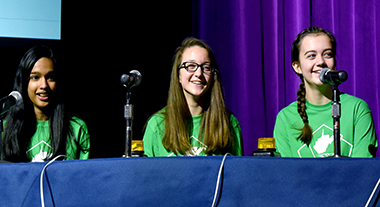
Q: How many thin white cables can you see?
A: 3